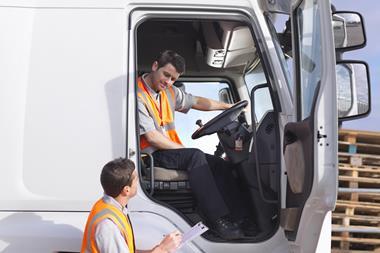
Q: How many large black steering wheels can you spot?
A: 1